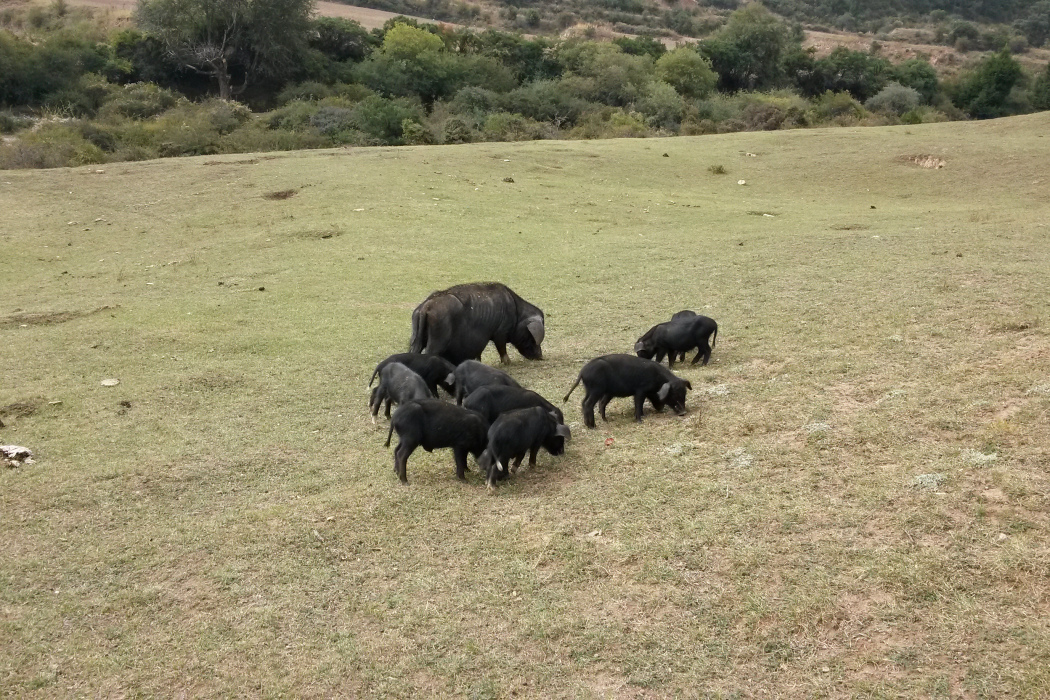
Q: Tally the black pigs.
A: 10